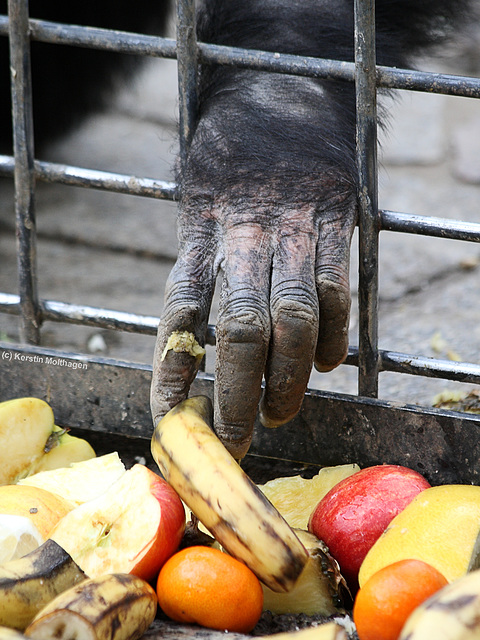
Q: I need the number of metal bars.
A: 6